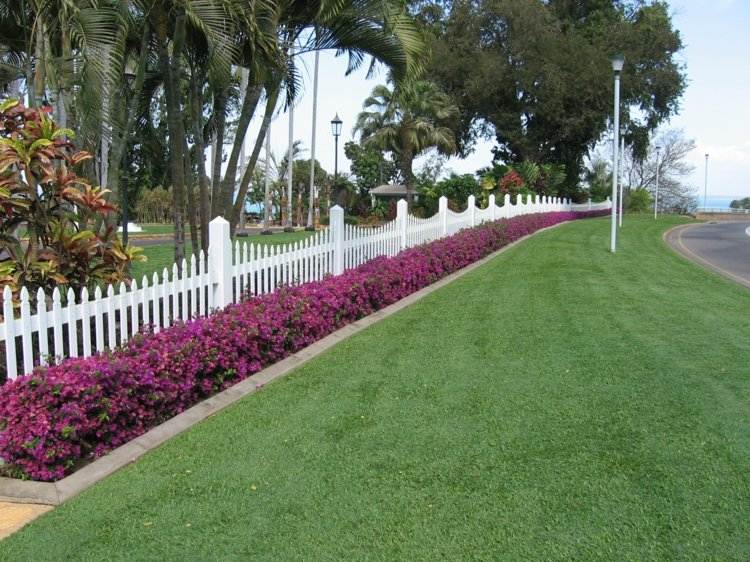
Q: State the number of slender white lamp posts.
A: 4